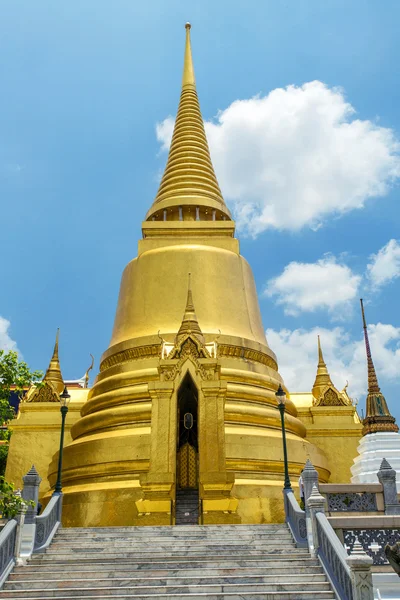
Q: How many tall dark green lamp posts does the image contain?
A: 2